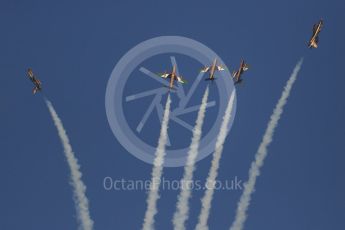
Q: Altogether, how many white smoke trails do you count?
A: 5